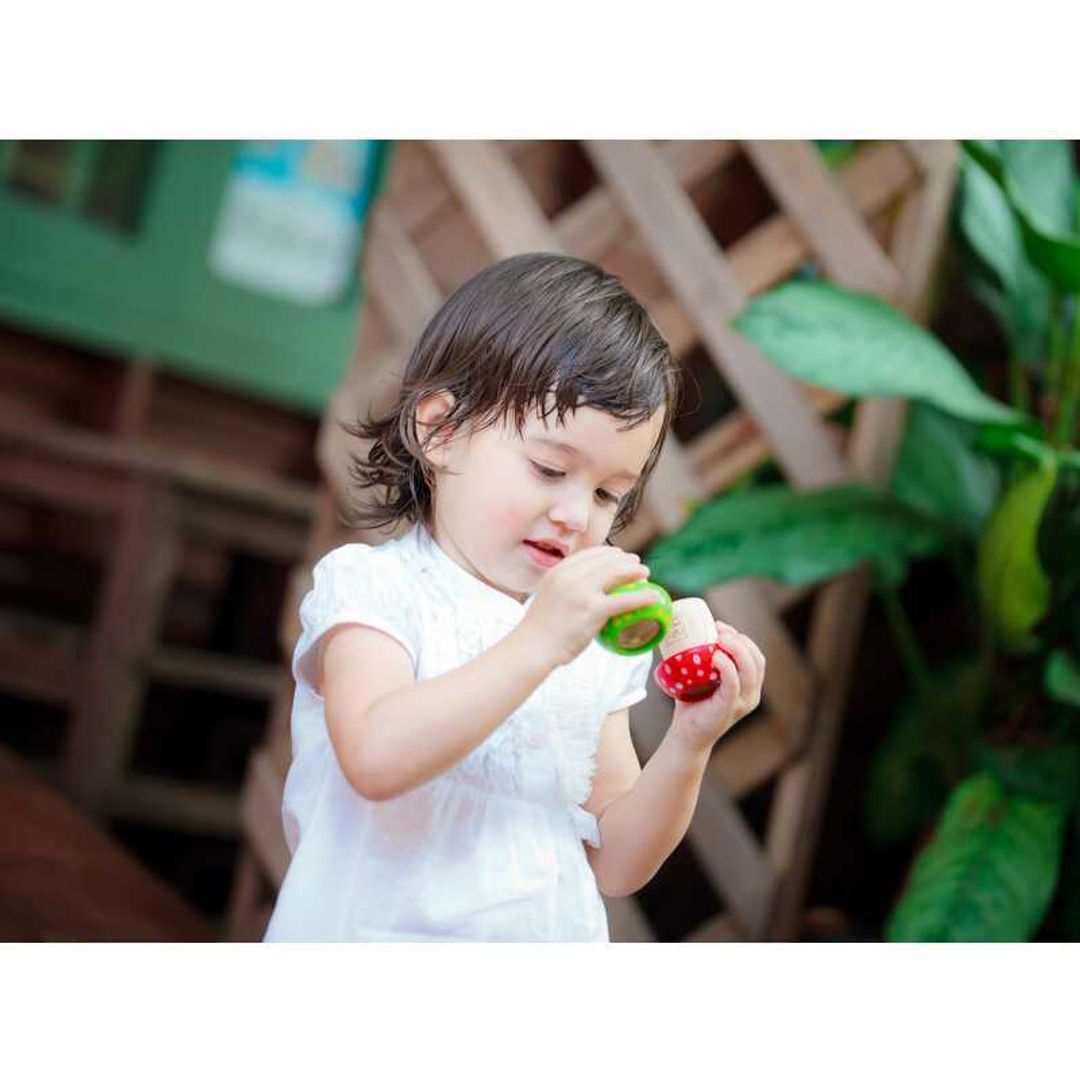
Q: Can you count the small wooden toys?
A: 2